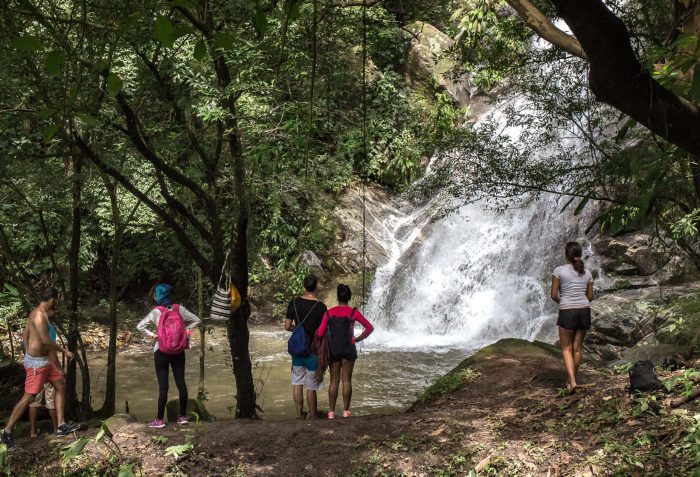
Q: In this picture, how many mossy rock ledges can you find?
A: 1